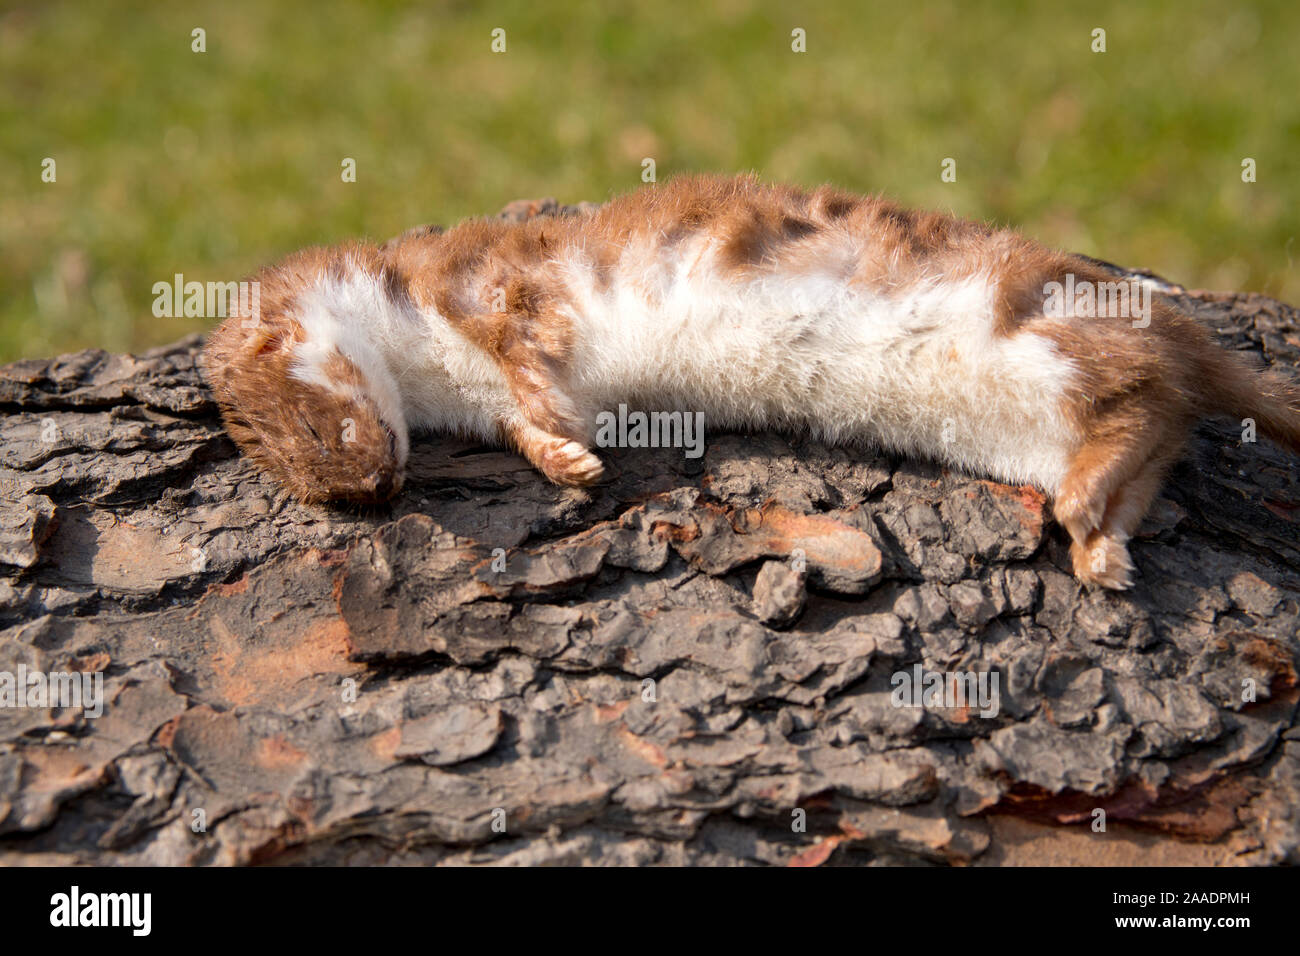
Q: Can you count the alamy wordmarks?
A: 6